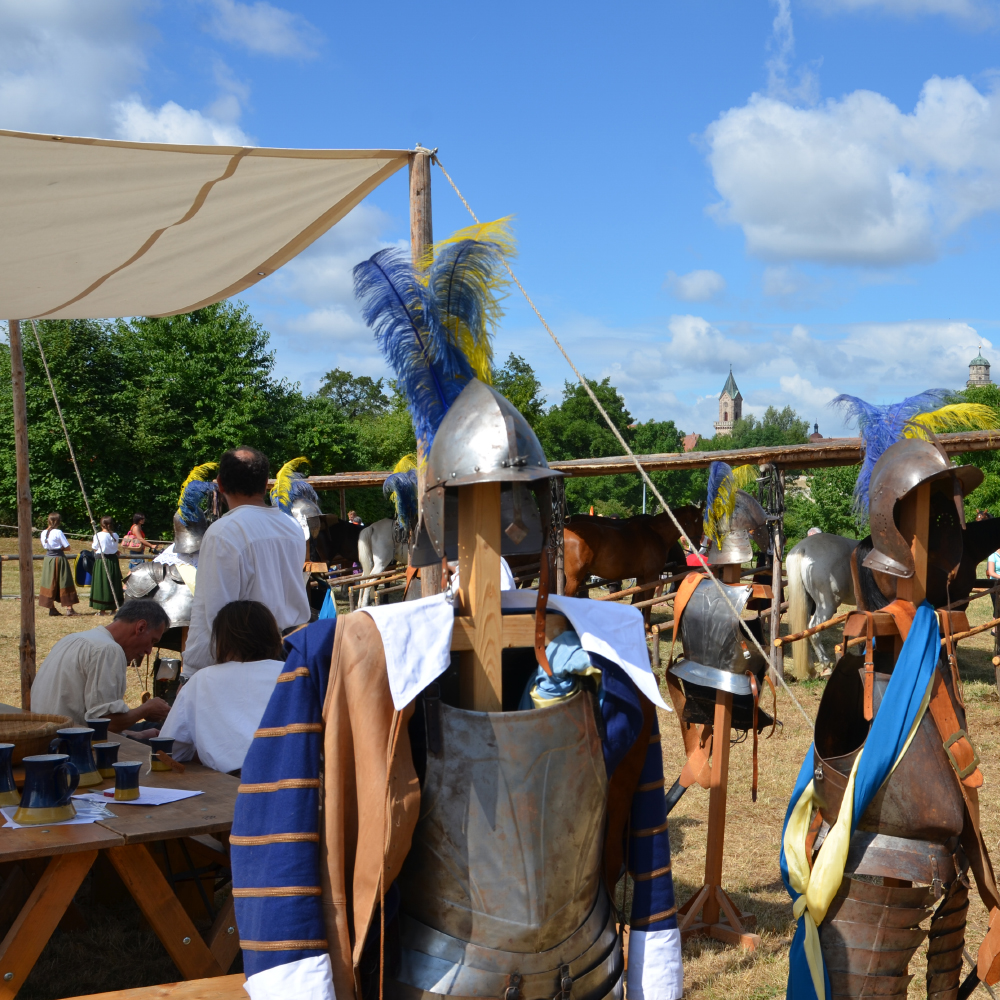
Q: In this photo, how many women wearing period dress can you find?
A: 2